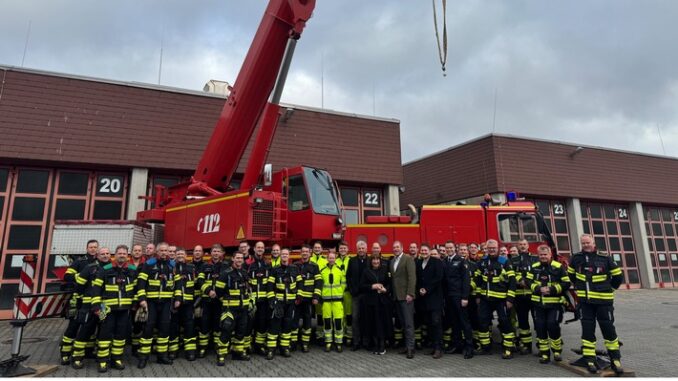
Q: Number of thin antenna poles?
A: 6